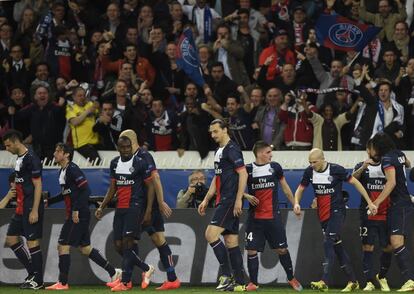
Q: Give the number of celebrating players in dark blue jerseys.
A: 9